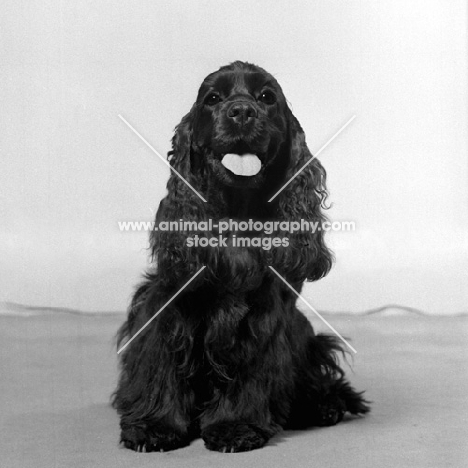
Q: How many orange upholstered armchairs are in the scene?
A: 0